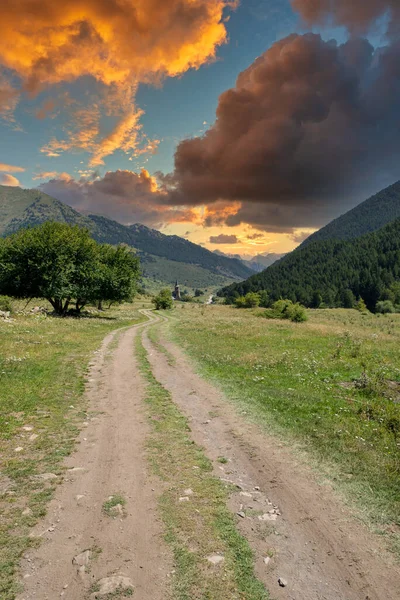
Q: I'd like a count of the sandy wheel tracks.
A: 2